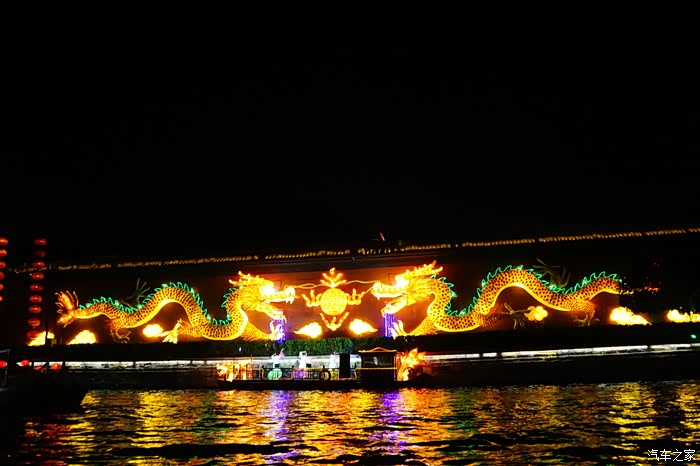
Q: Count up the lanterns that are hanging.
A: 15